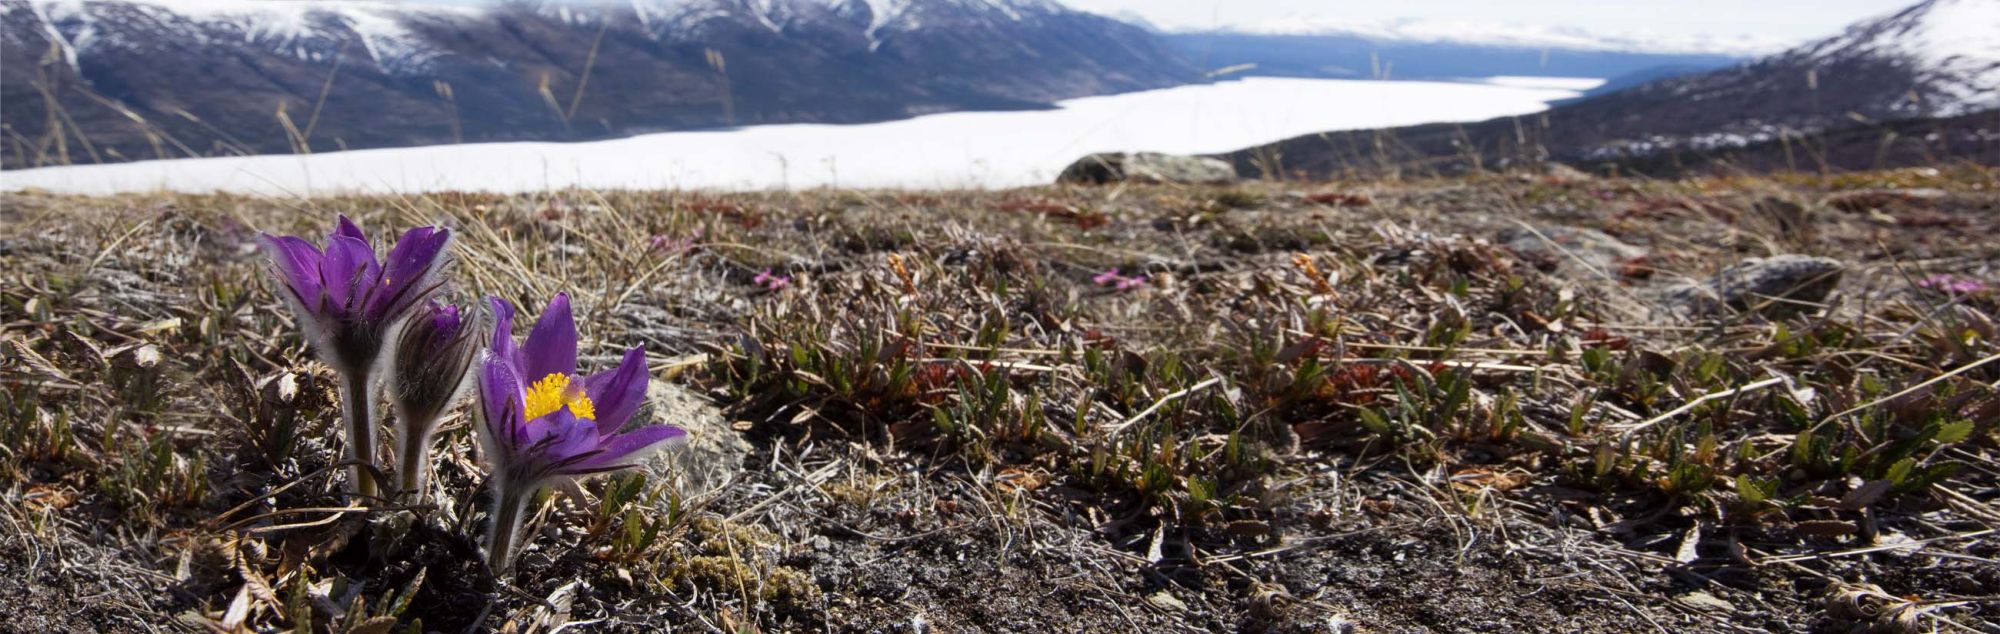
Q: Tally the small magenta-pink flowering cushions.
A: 4